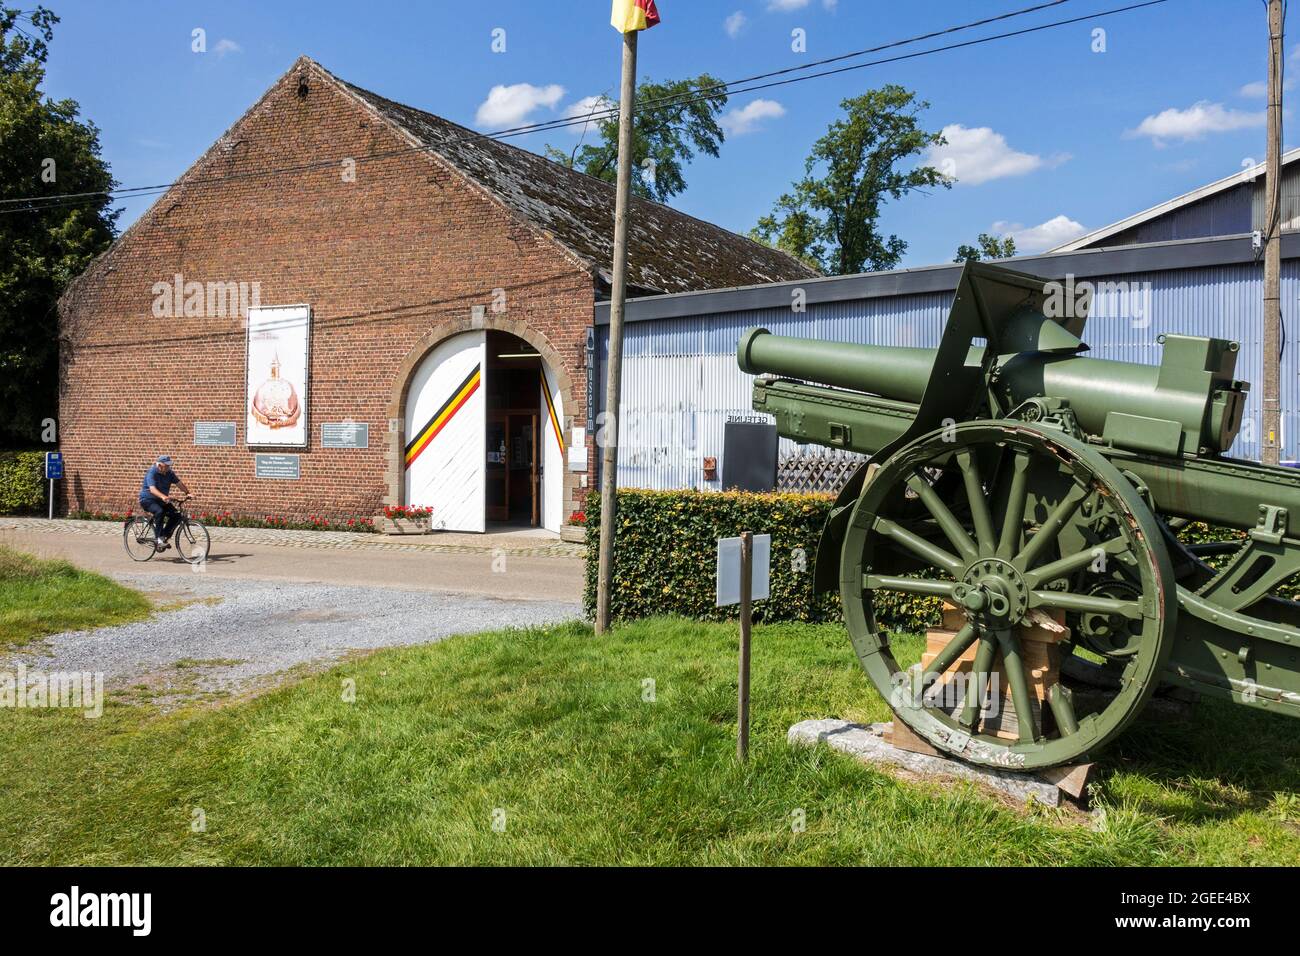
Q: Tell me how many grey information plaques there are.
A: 3